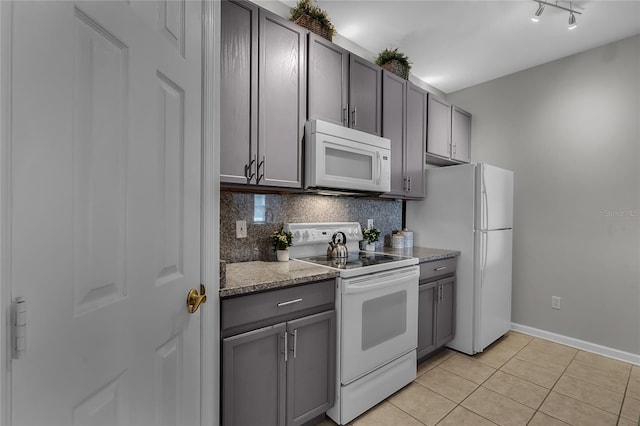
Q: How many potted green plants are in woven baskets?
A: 2